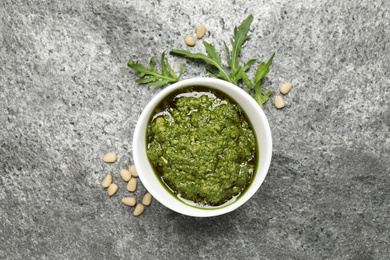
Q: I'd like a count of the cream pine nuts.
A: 13